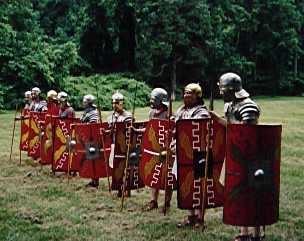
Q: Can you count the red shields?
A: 9